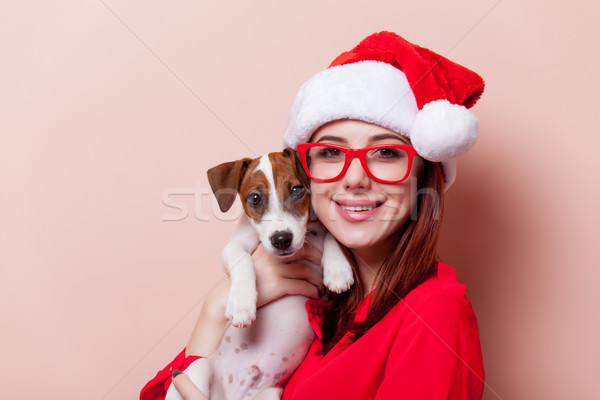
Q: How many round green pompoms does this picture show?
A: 0